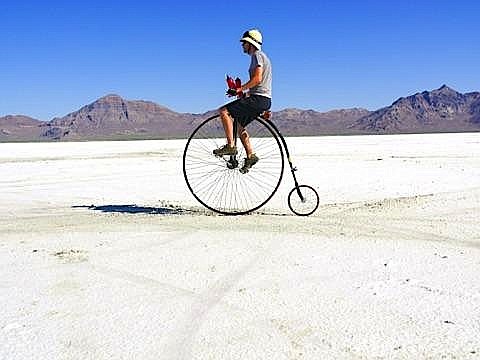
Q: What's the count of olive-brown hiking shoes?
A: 2